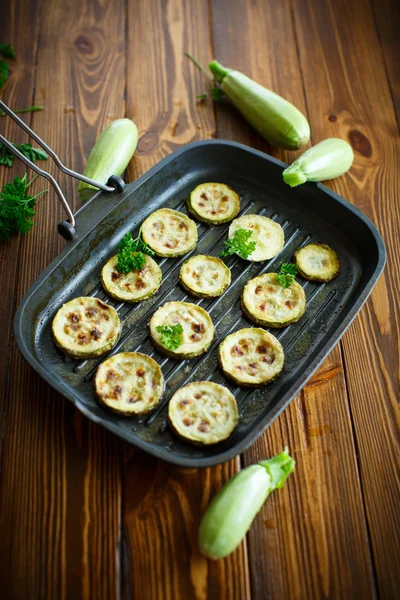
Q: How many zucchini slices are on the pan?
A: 12